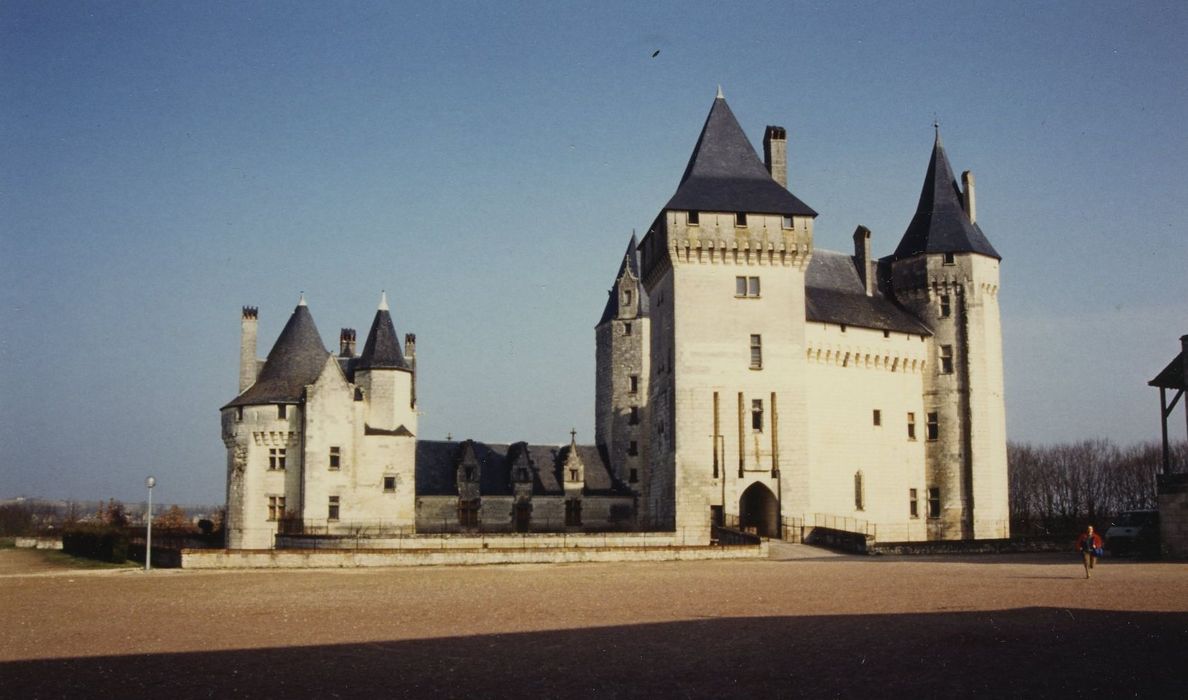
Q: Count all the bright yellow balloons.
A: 0